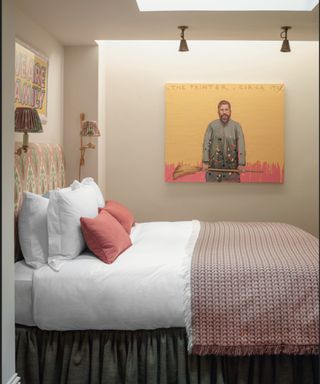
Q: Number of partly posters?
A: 1